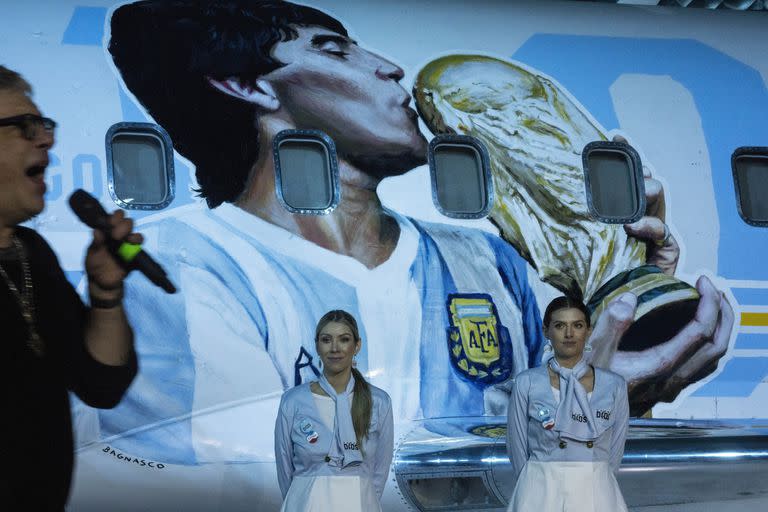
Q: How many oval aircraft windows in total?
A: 5